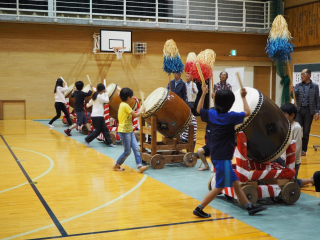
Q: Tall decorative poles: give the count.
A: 4